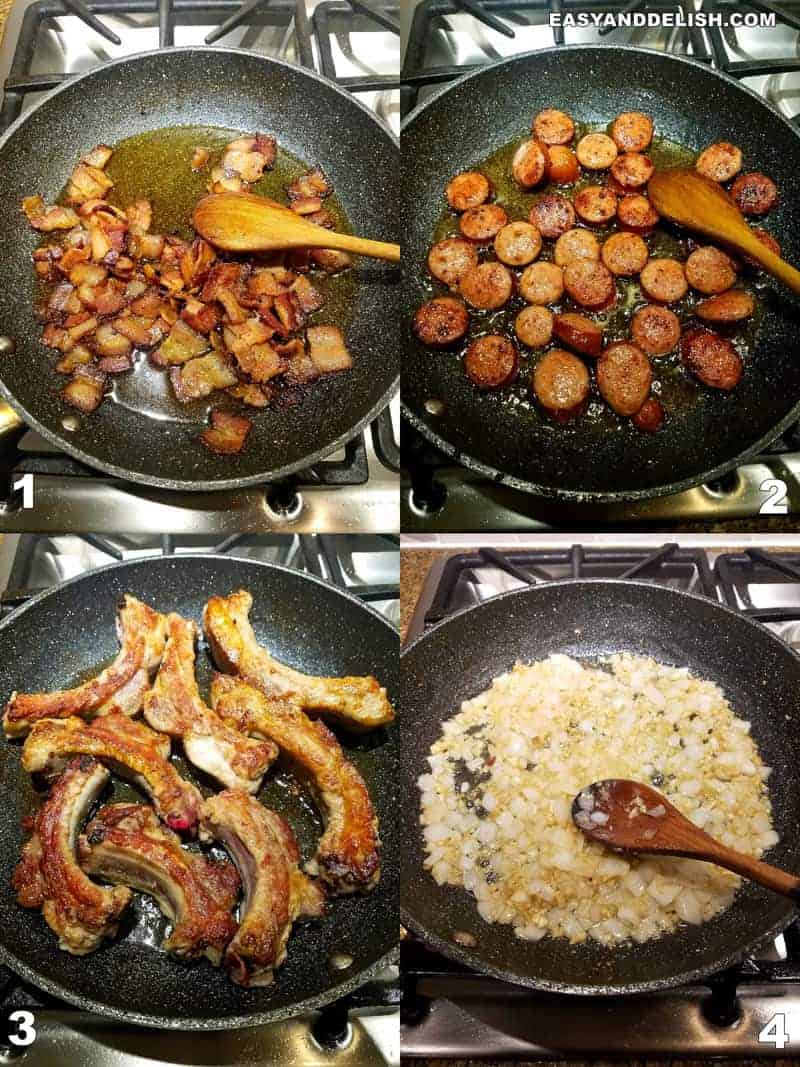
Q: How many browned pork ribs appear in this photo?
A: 8